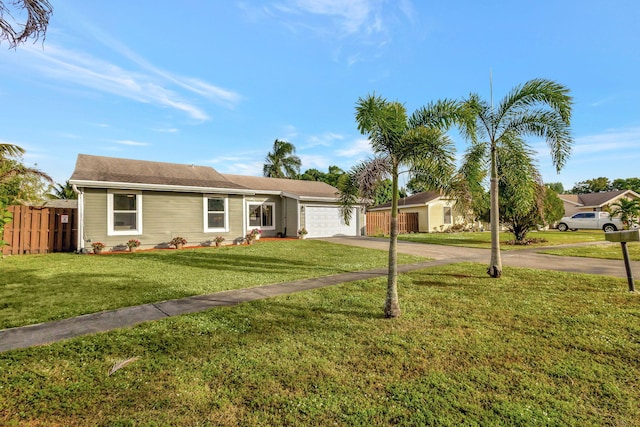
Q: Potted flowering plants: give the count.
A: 7